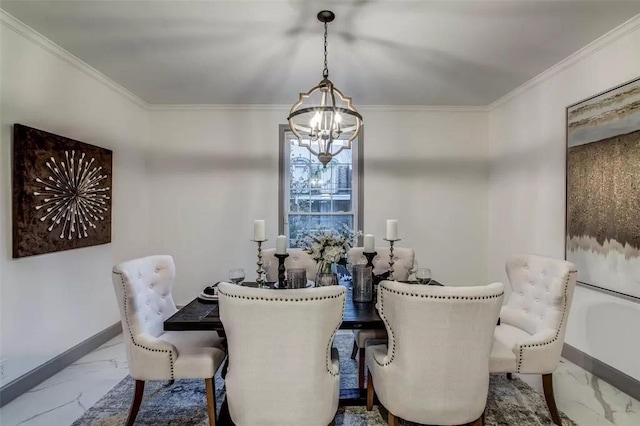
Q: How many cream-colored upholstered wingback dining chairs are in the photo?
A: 6